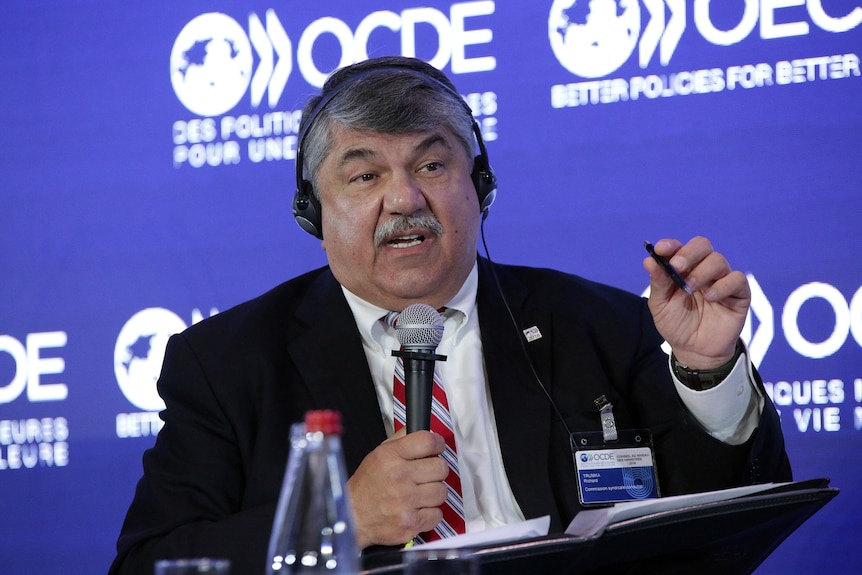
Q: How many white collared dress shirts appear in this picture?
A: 1